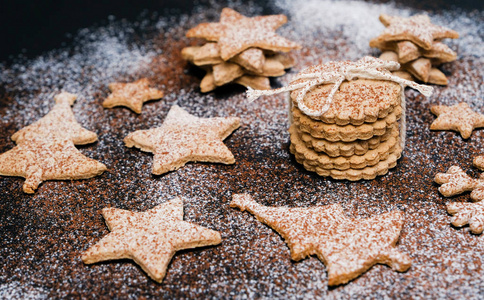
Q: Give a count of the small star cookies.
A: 2